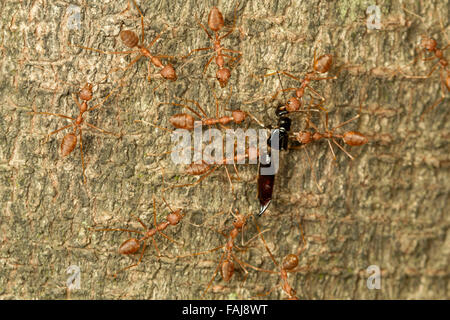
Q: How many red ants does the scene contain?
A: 11